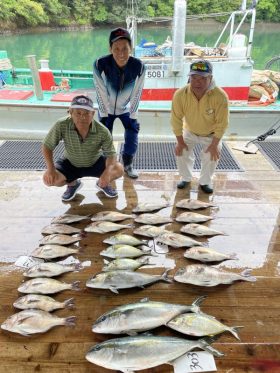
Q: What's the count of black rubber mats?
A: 3